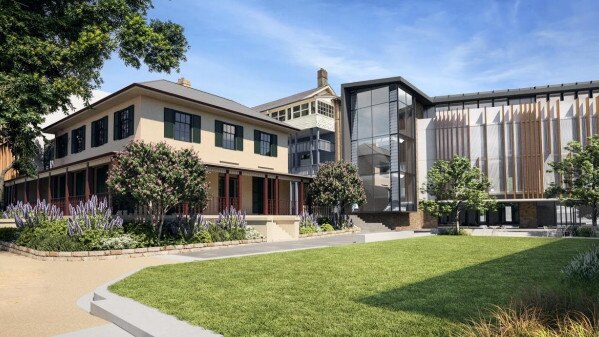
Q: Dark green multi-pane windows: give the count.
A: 7